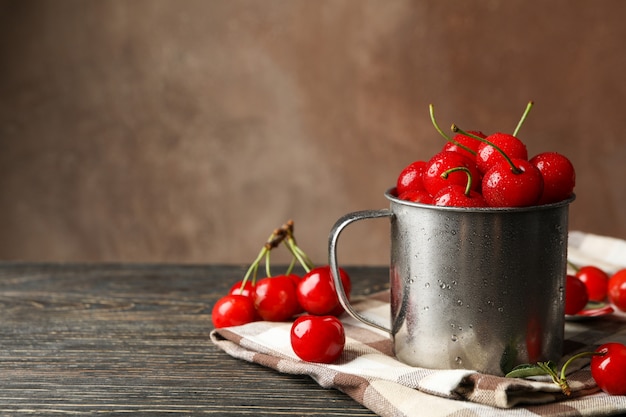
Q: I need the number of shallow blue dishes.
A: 0